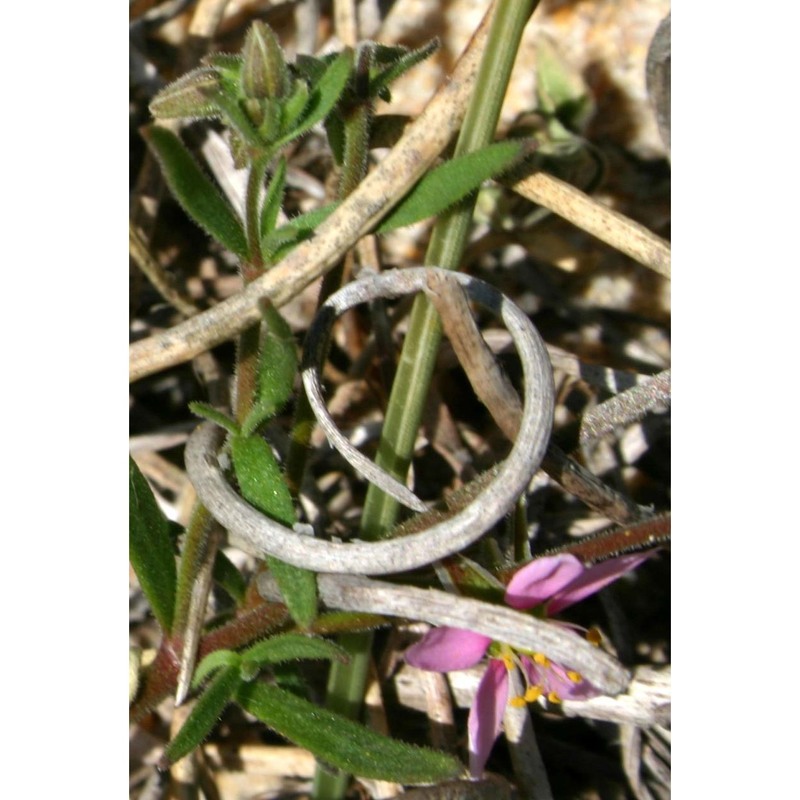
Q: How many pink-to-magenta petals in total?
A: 5